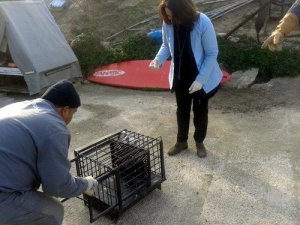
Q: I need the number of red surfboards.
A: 1